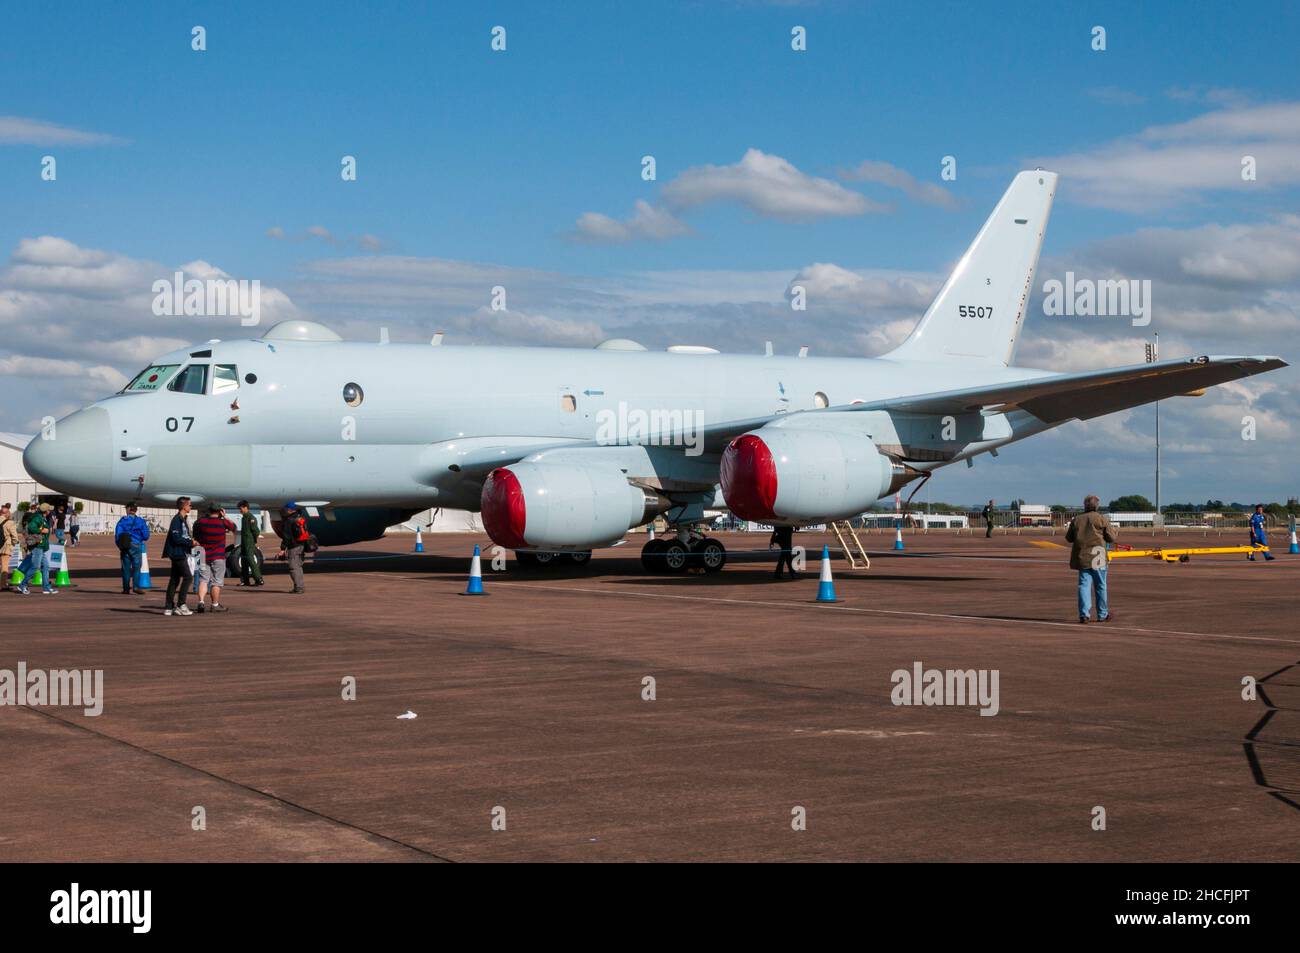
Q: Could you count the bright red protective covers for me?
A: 2